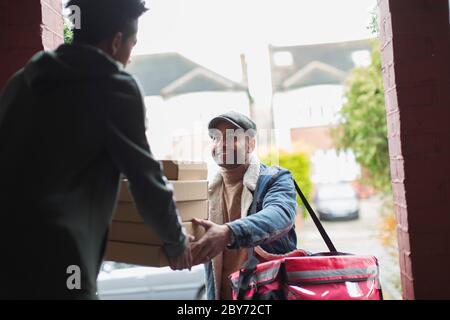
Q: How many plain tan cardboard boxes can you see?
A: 5